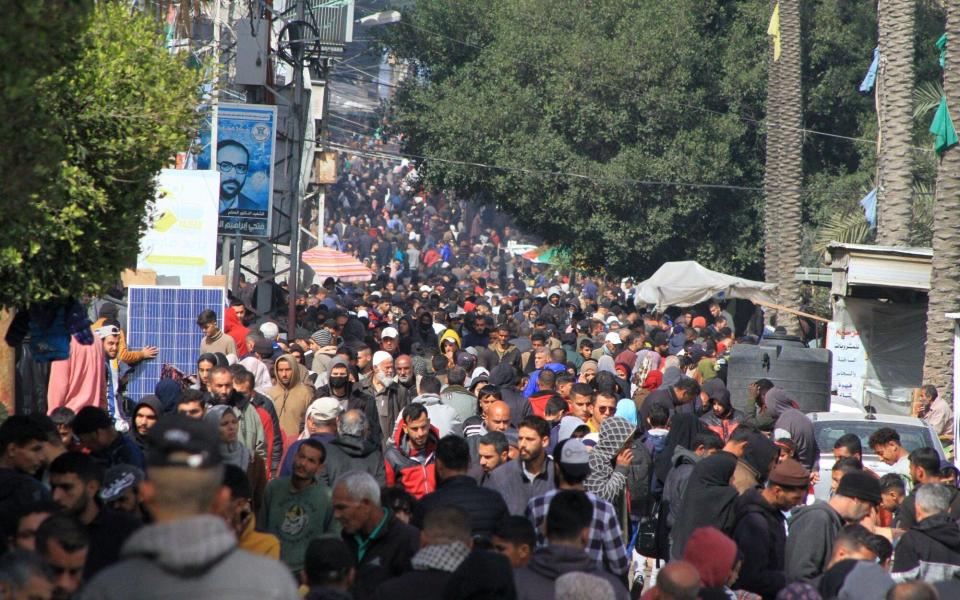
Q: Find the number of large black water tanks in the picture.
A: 1